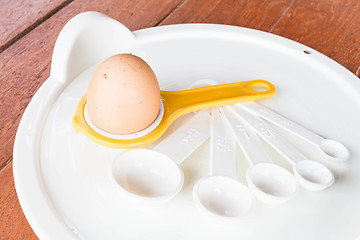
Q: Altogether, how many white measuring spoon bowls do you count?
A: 5